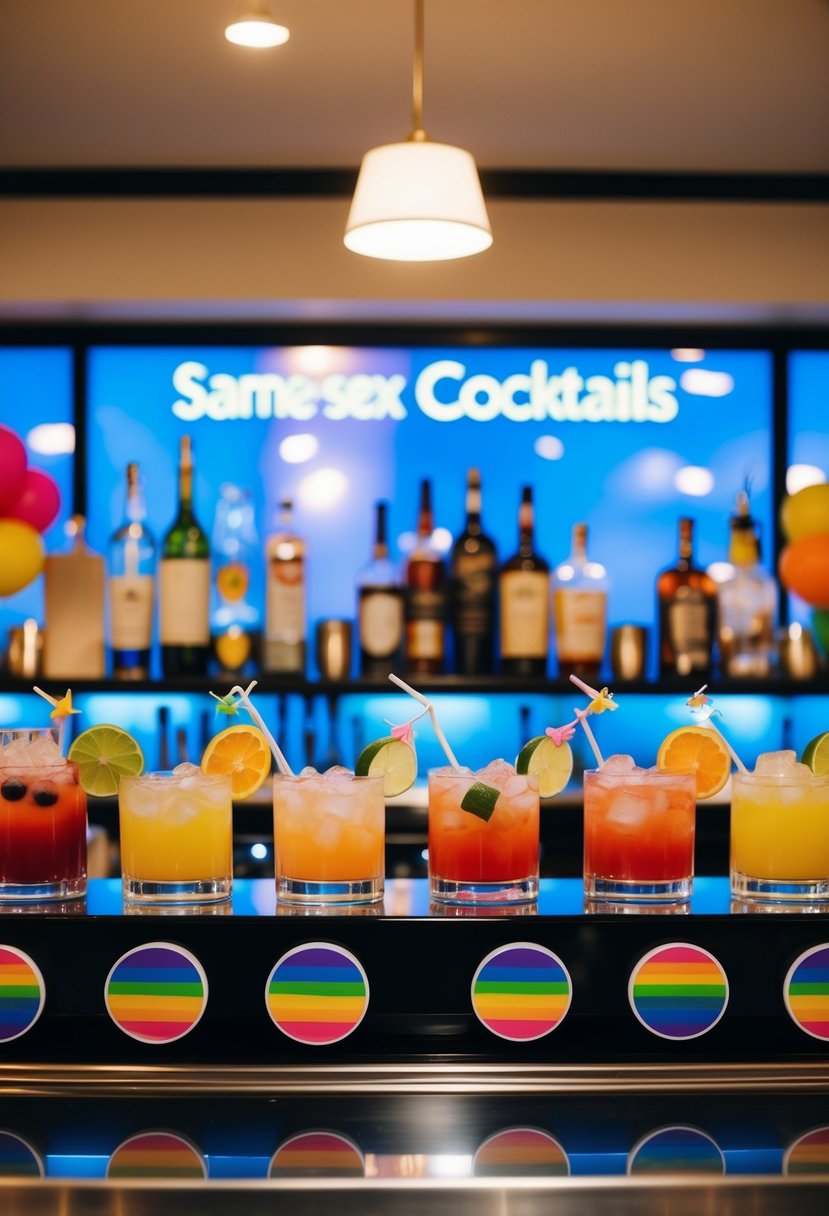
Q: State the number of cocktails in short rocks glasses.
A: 6